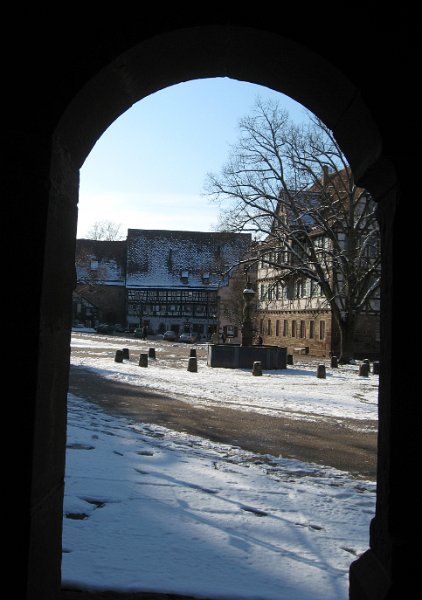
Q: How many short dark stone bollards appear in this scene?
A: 13